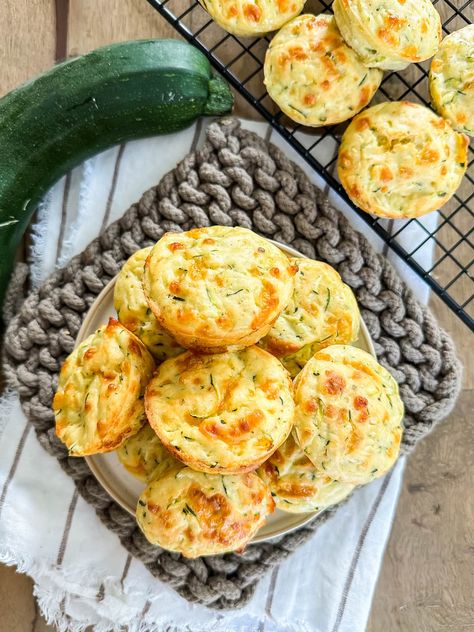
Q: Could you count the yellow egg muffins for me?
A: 14